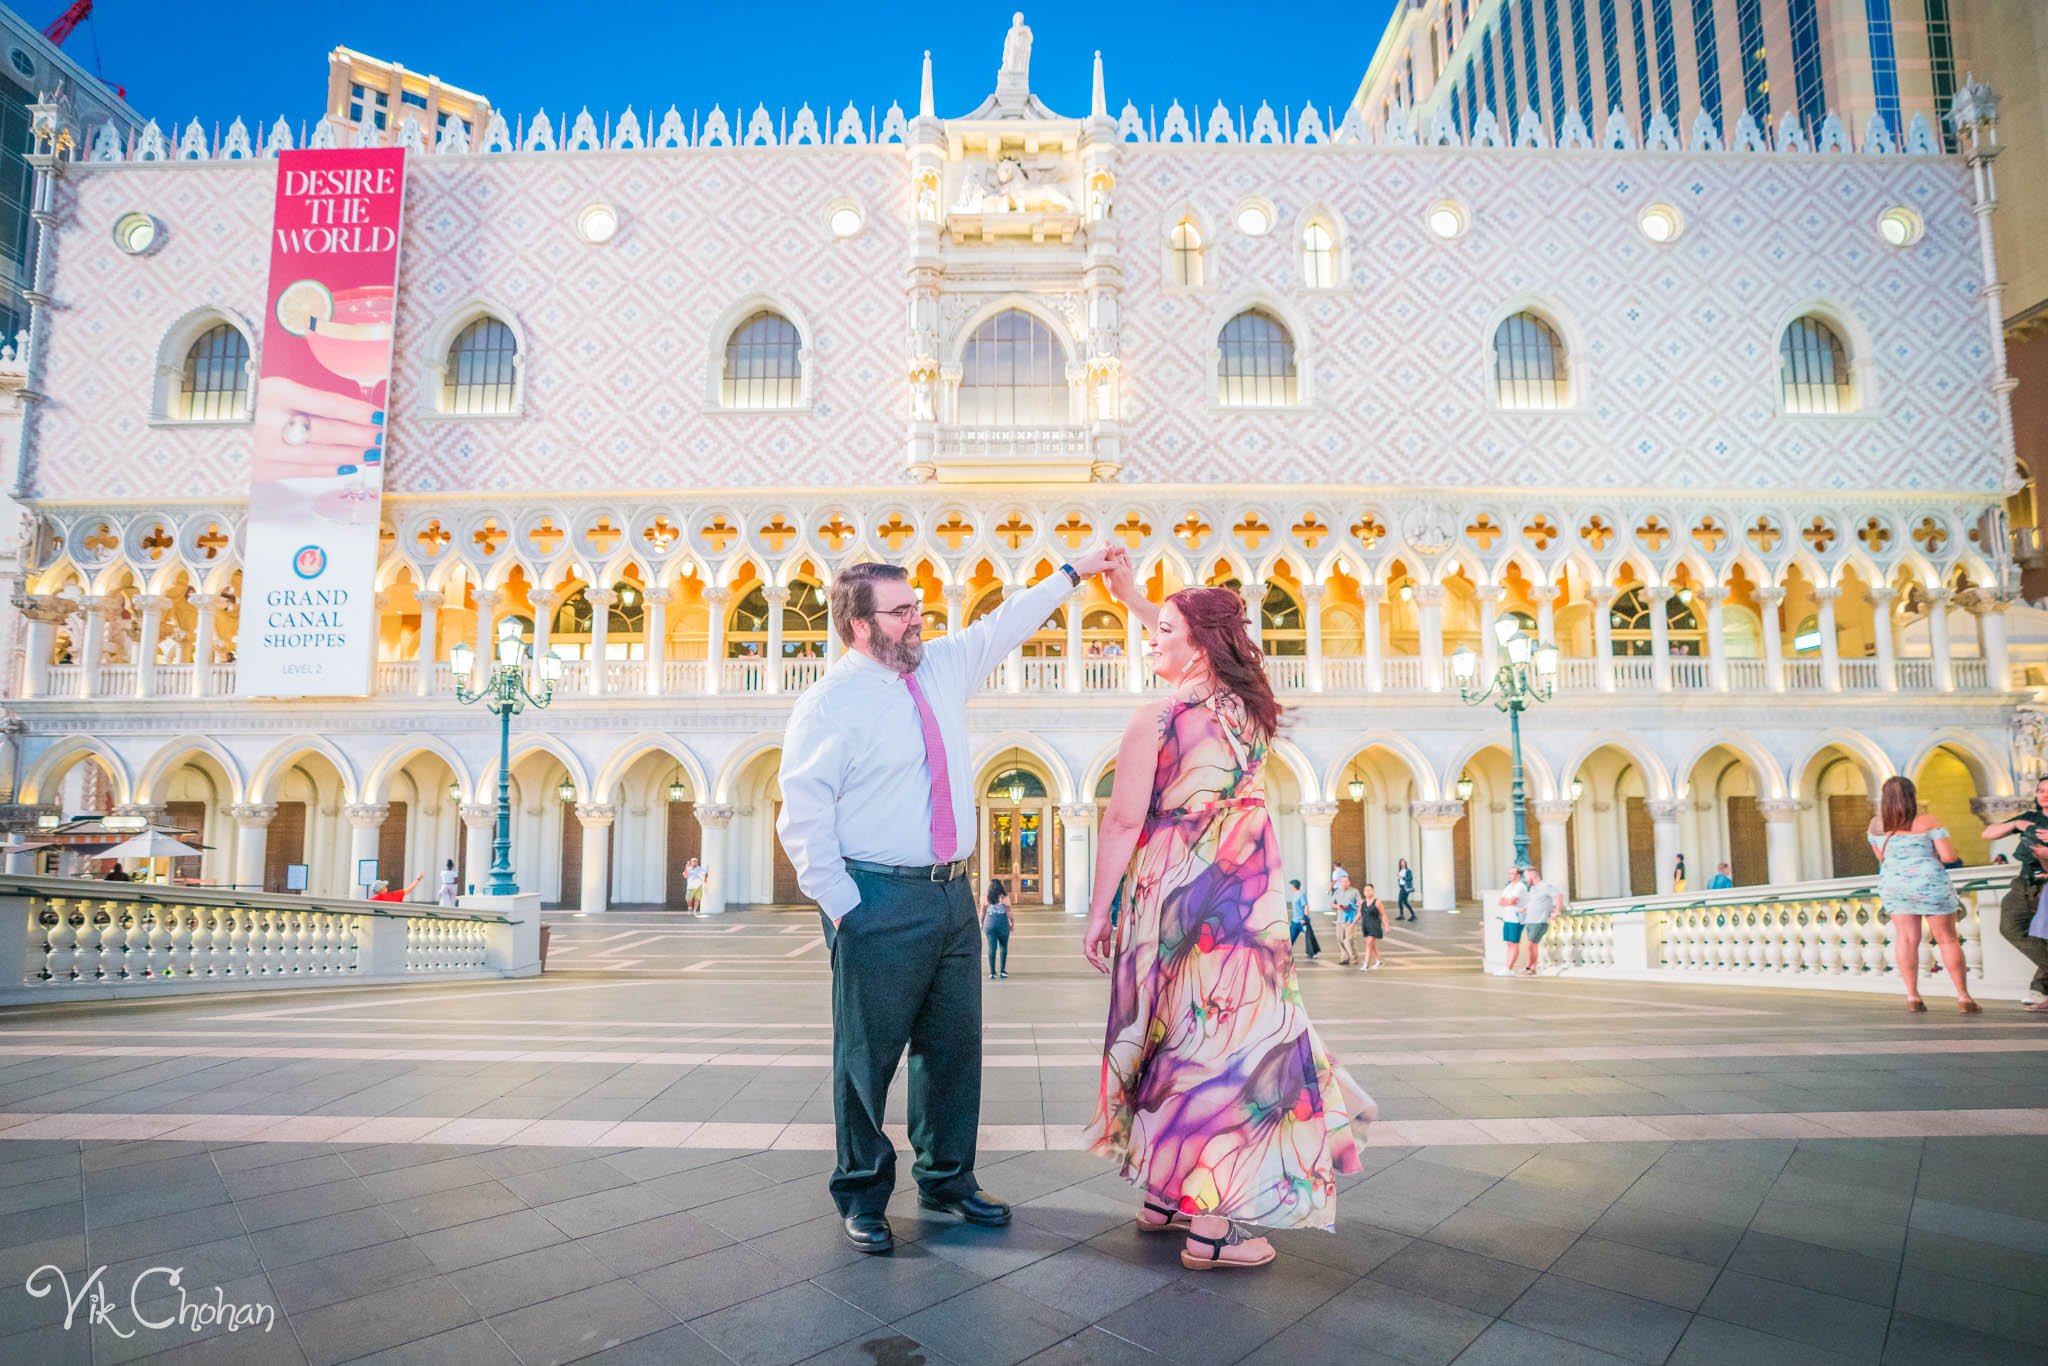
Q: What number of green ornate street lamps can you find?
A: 2